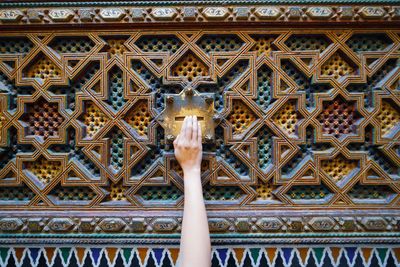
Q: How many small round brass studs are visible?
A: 6